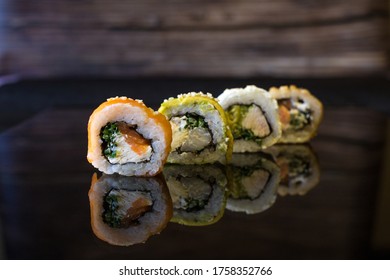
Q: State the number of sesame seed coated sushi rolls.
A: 2